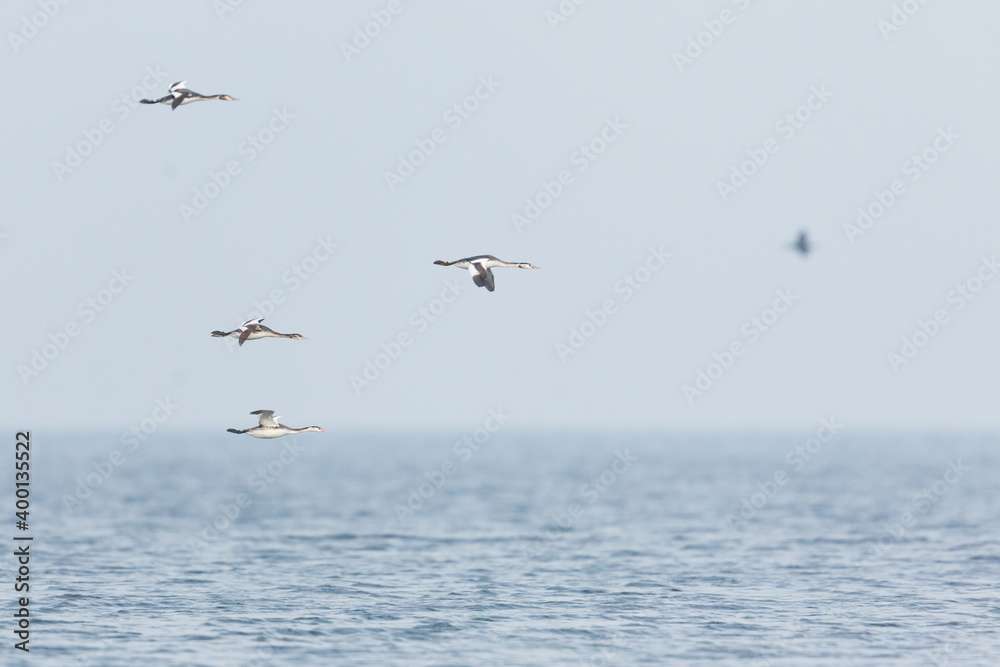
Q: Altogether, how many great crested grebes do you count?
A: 4